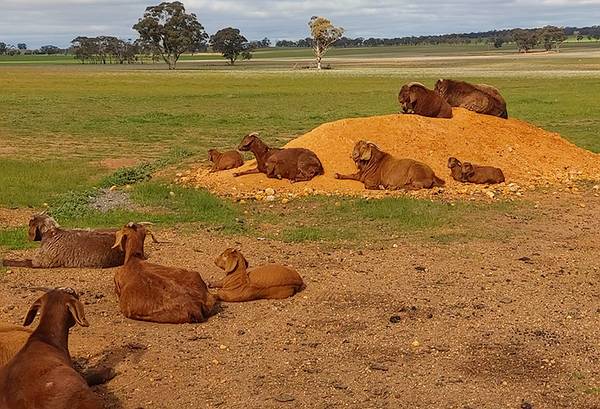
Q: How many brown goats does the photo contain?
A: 12